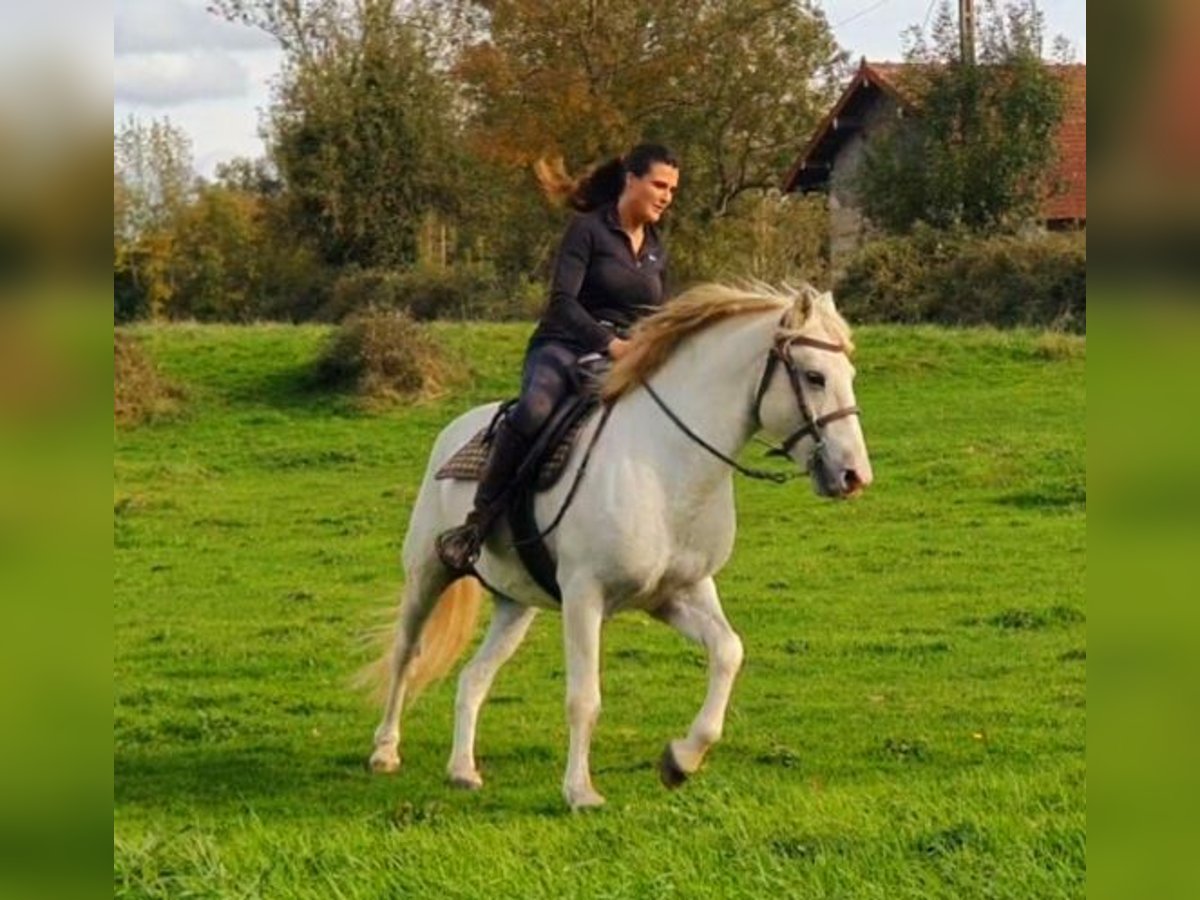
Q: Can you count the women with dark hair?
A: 1